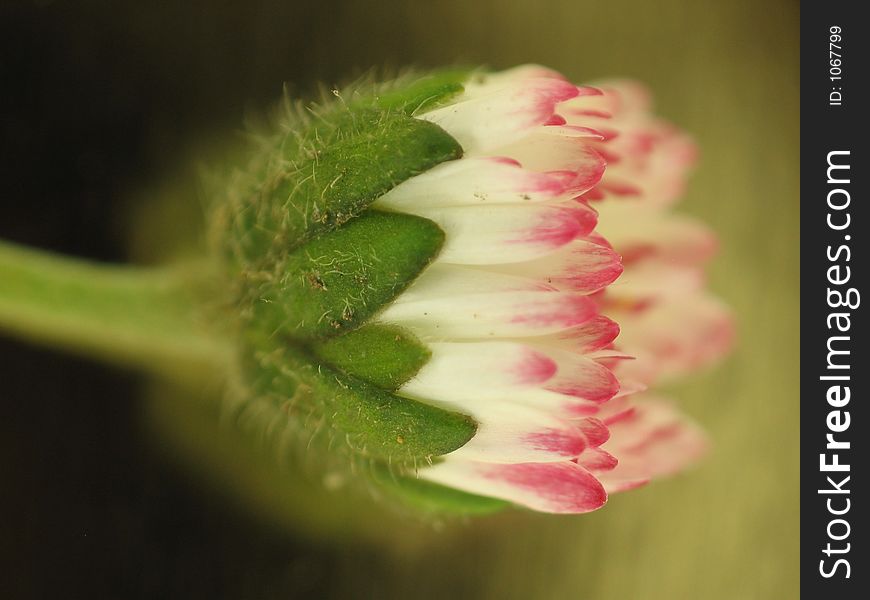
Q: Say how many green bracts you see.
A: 6